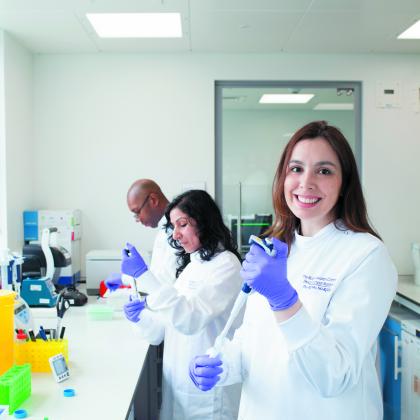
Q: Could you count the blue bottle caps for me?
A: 2